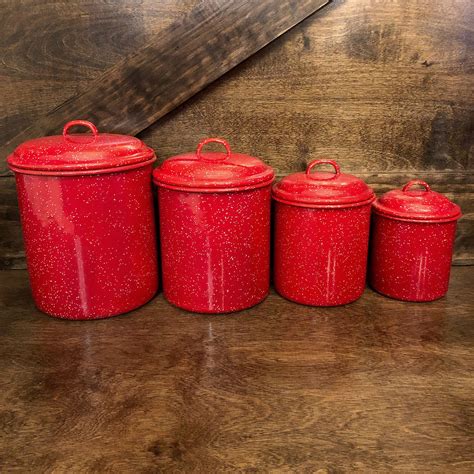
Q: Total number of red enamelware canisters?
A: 4